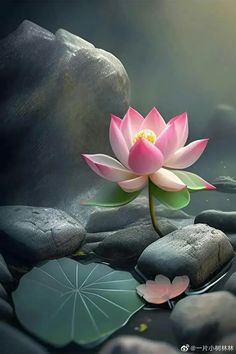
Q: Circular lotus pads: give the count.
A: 1